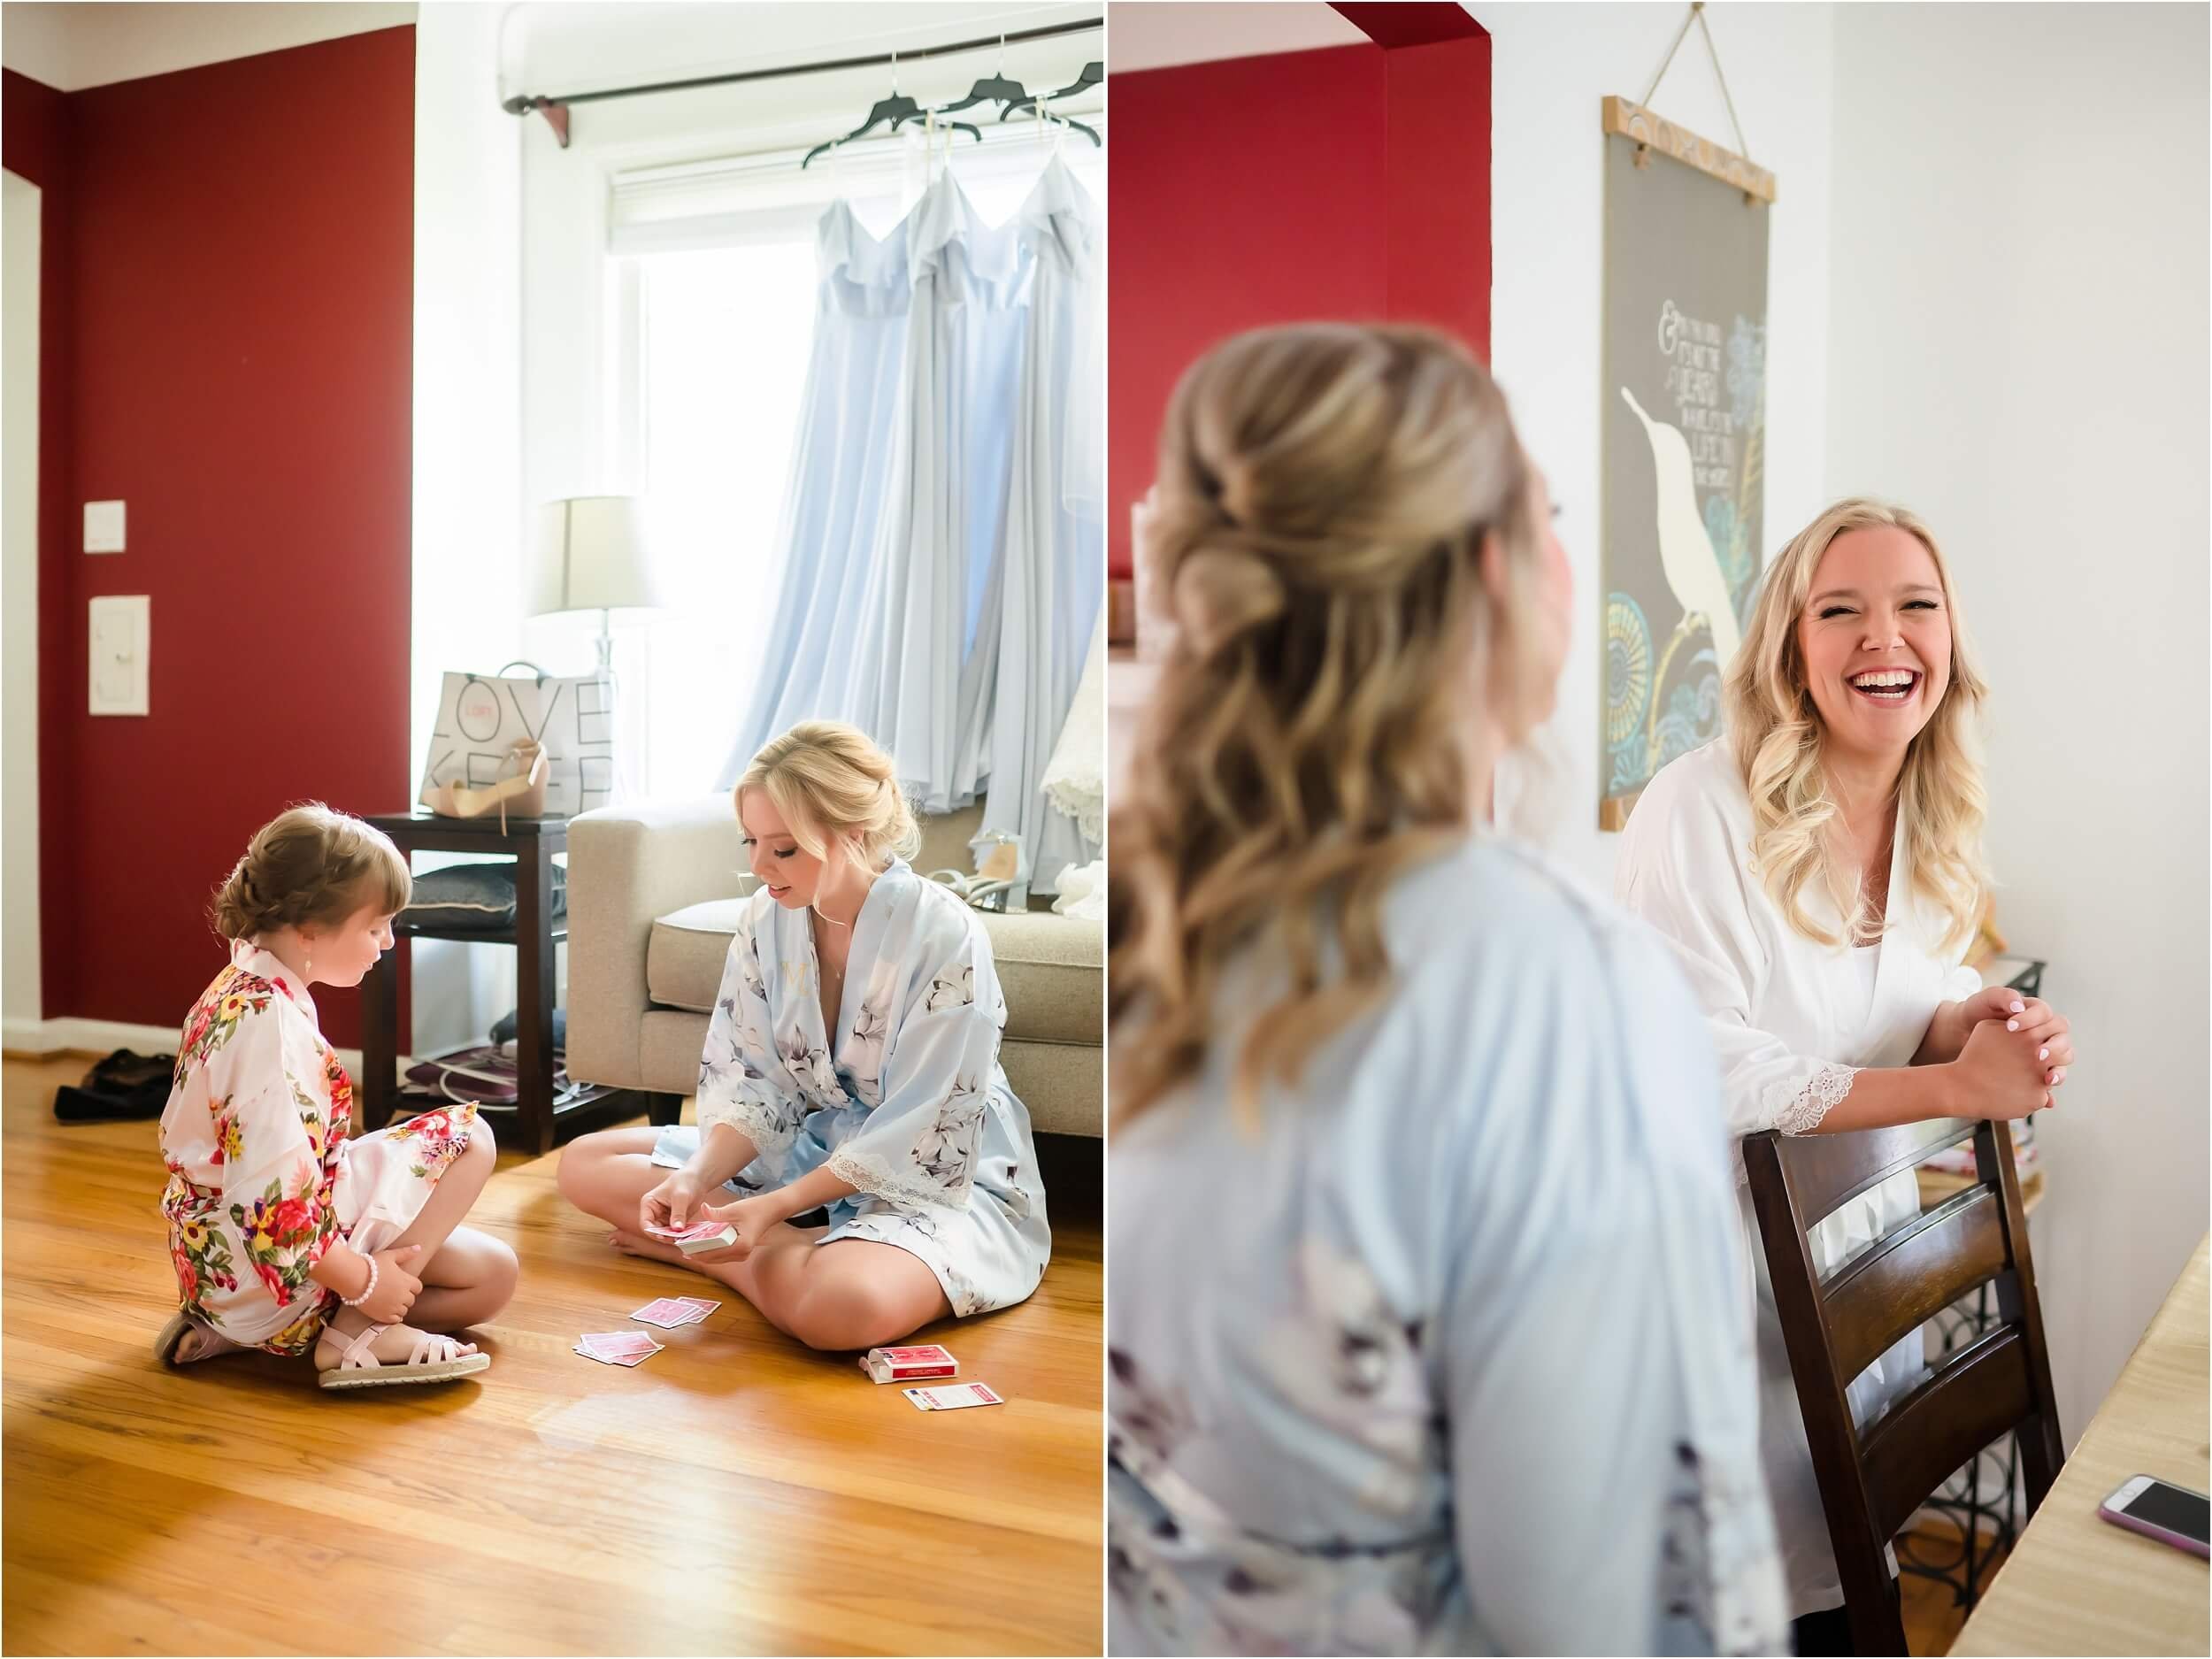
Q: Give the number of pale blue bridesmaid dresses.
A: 3